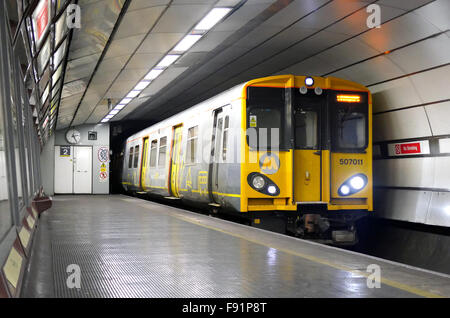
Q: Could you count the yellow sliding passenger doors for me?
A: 2